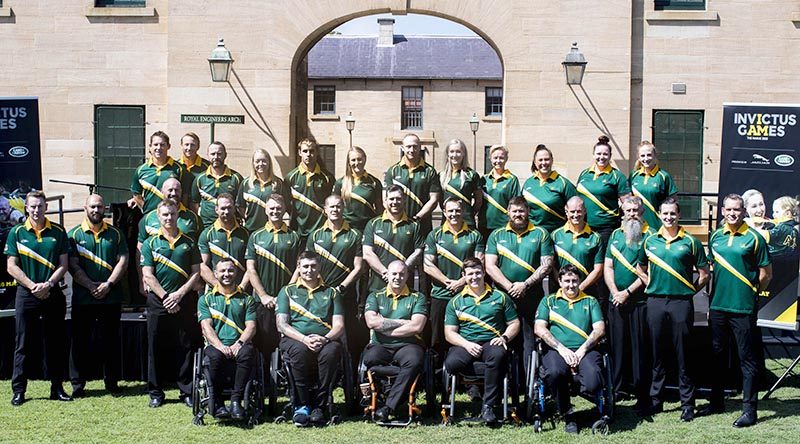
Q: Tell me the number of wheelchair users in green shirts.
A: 5